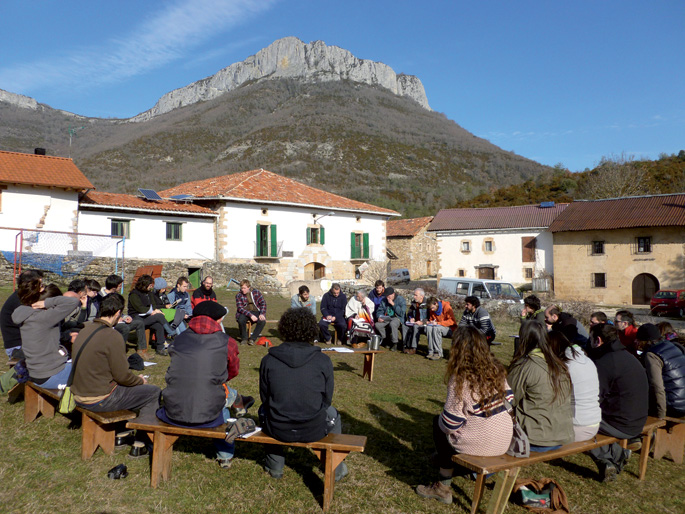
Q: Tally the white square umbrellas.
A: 0